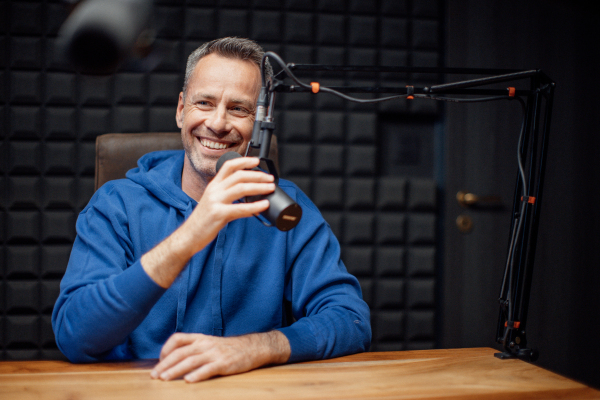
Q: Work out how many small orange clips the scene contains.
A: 5